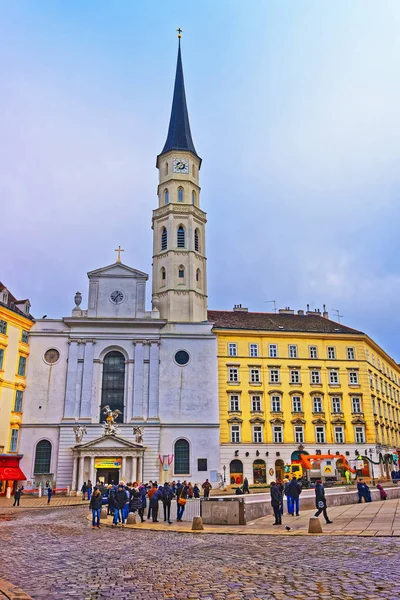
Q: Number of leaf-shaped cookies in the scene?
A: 0